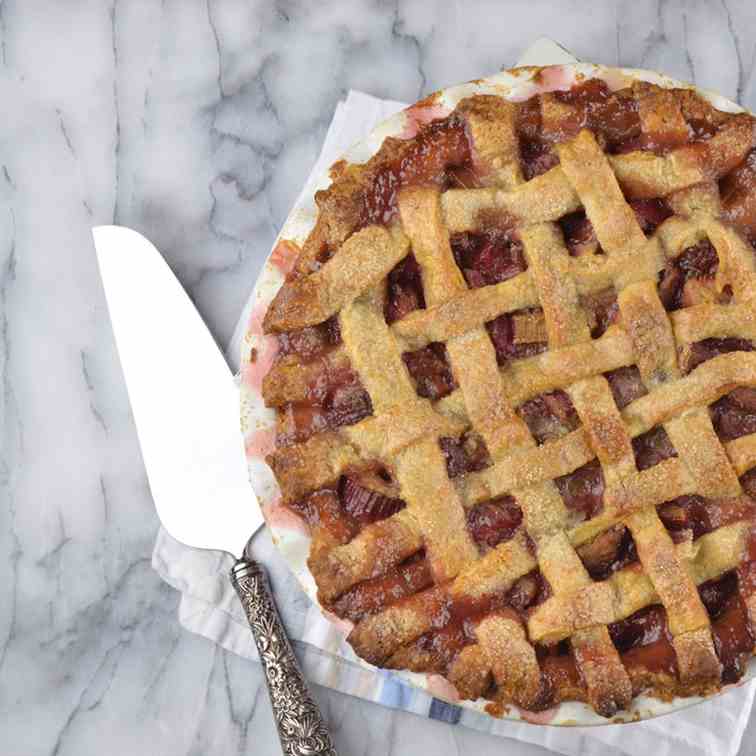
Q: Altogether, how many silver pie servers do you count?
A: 1